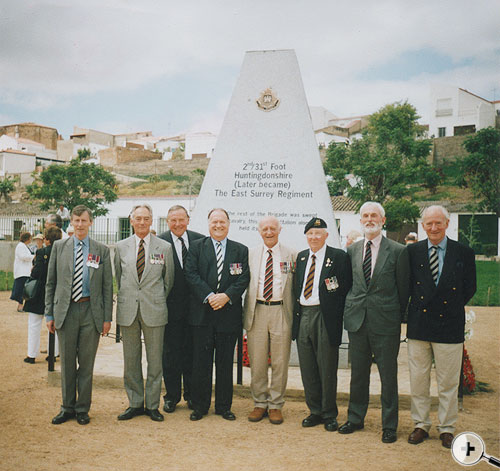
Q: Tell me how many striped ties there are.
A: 8